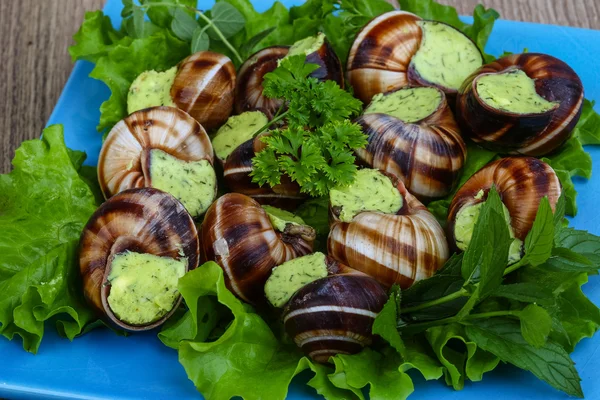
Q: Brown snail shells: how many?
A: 12